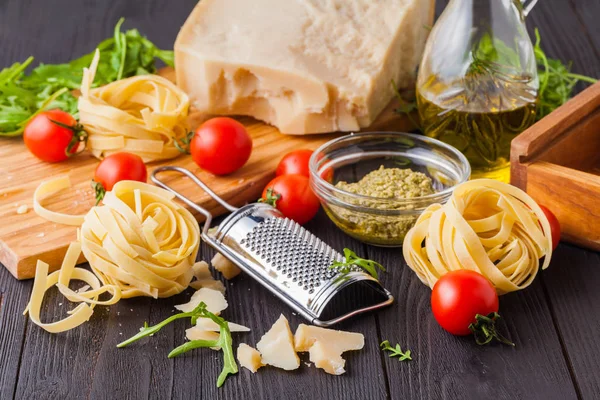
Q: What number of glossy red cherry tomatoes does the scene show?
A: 7